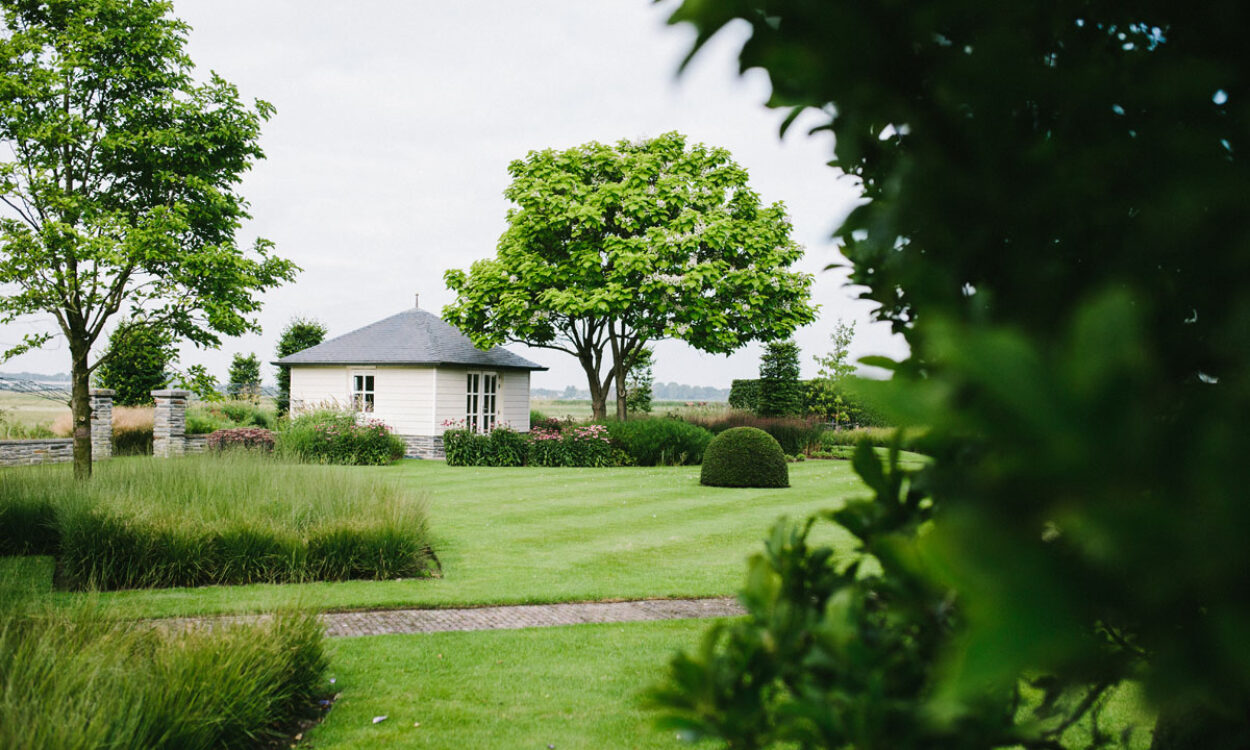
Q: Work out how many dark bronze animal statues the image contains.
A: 0